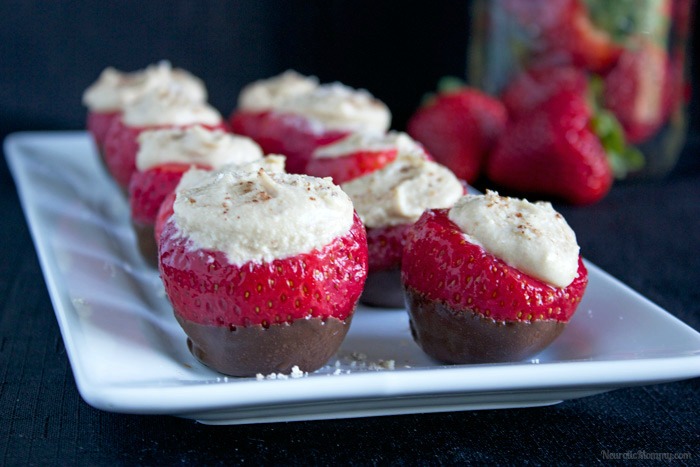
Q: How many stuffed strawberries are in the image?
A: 10